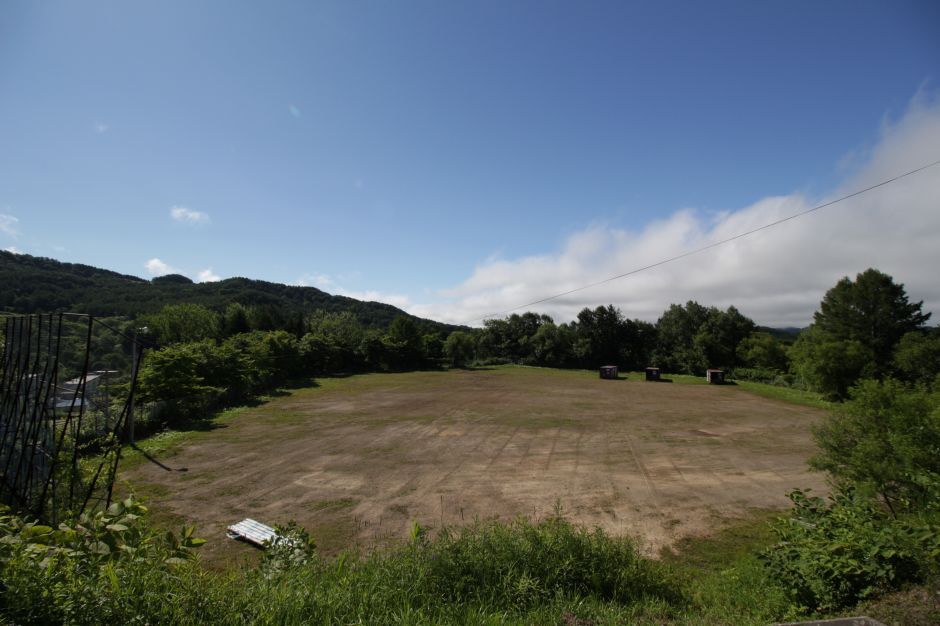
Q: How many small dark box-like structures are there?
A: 3